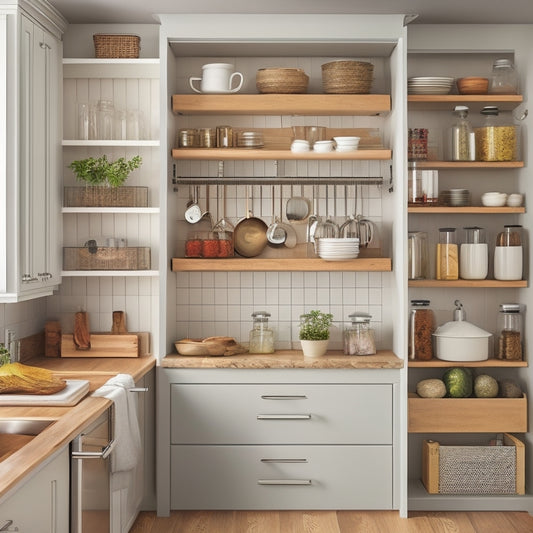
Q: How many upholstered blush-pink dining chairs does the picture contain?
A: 0